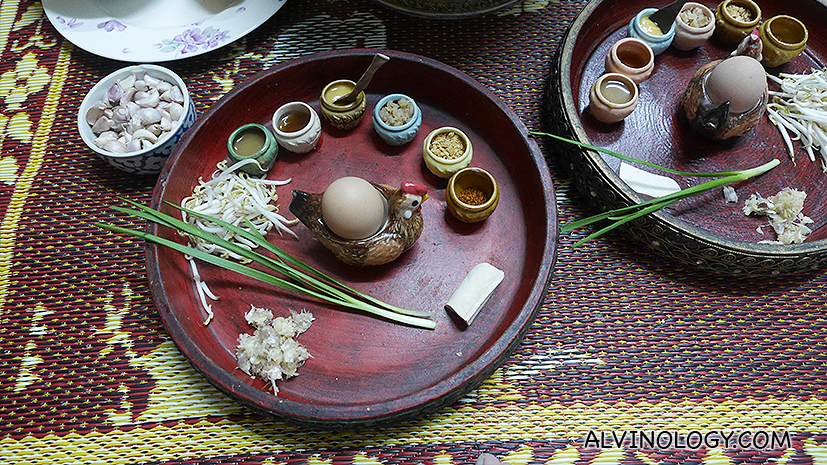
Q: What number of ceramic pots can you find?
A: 12